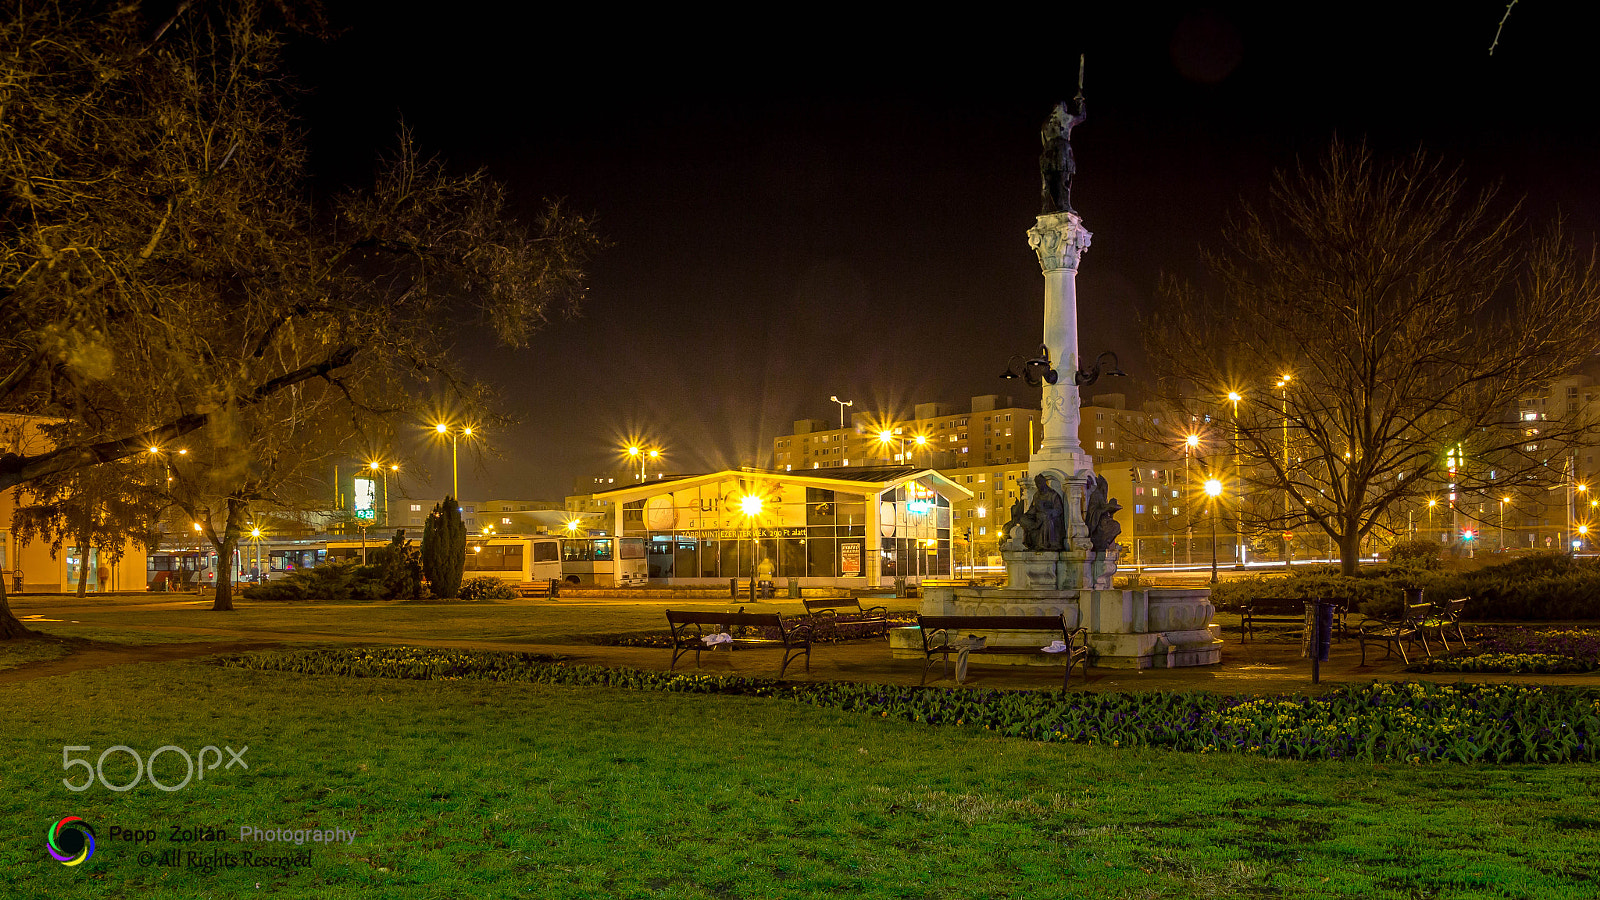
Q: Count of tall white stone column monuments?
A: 1